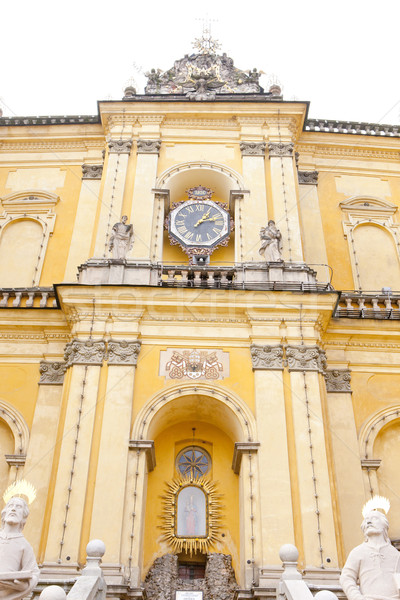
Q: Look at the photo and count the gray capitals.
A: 12